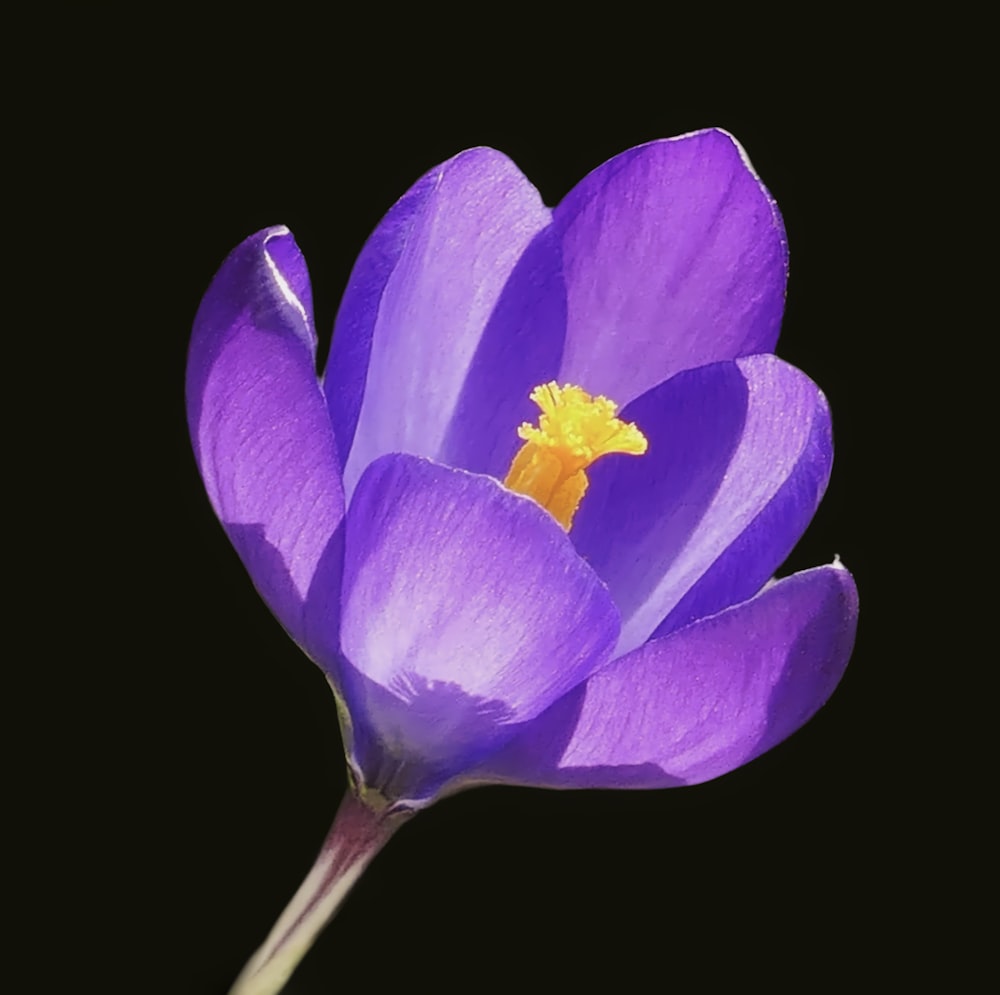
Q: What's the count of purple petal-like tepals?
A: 6